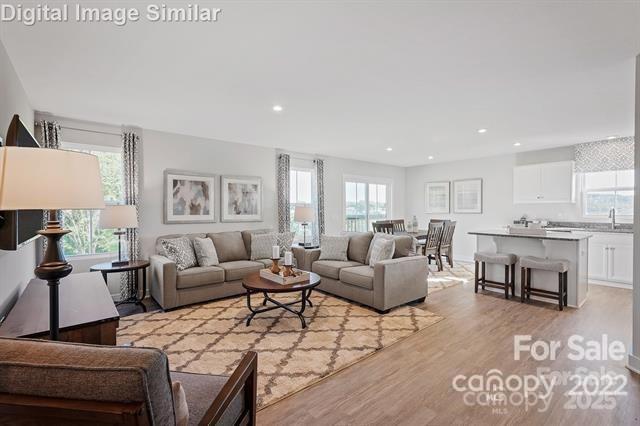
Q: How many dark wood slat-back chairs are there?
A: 6